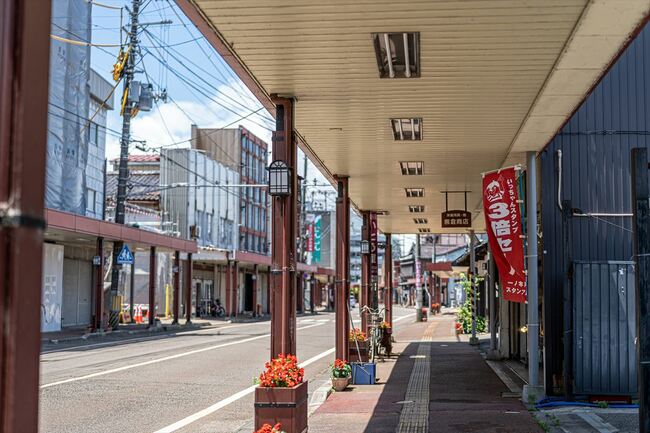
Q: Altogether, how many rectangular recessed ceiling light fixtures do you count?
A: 7